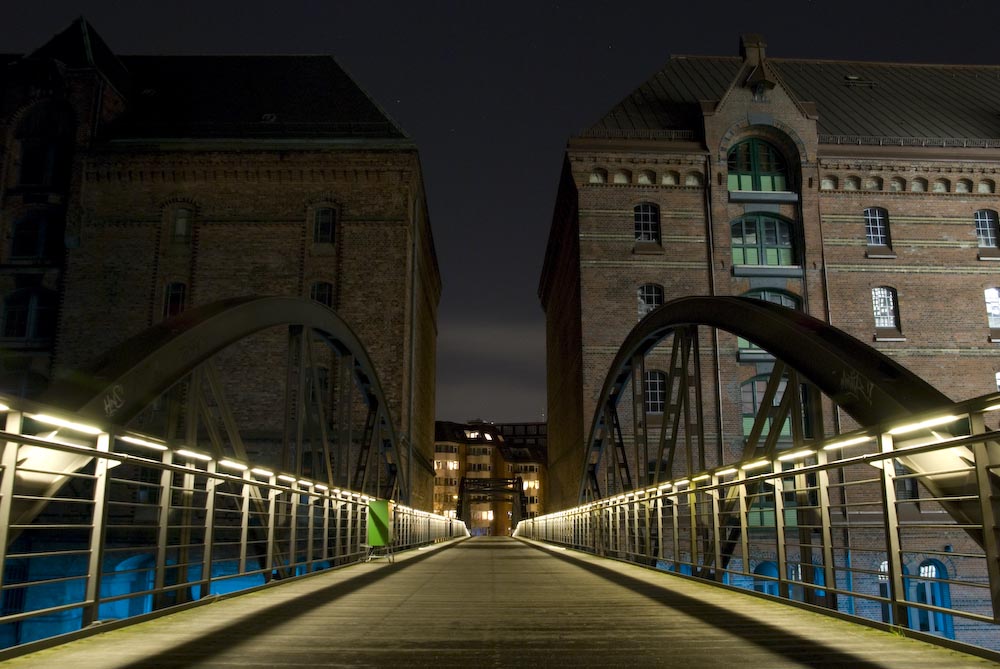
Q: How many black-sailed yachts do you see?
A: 0